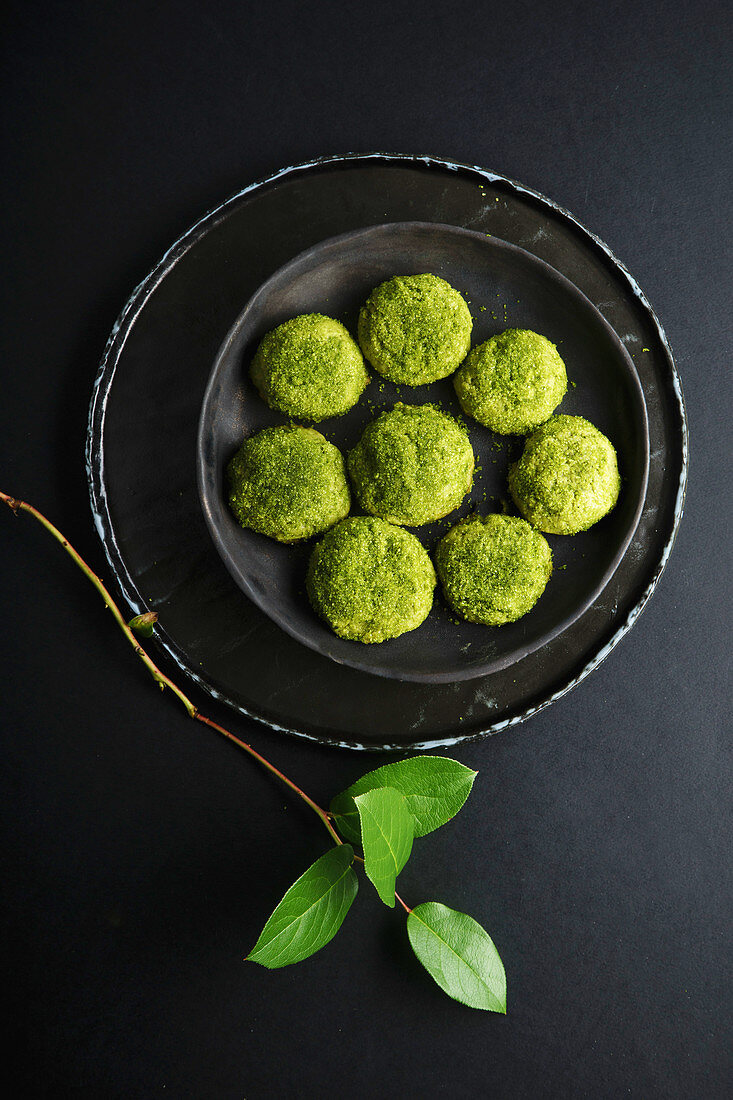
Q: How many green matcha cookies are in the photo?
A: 8